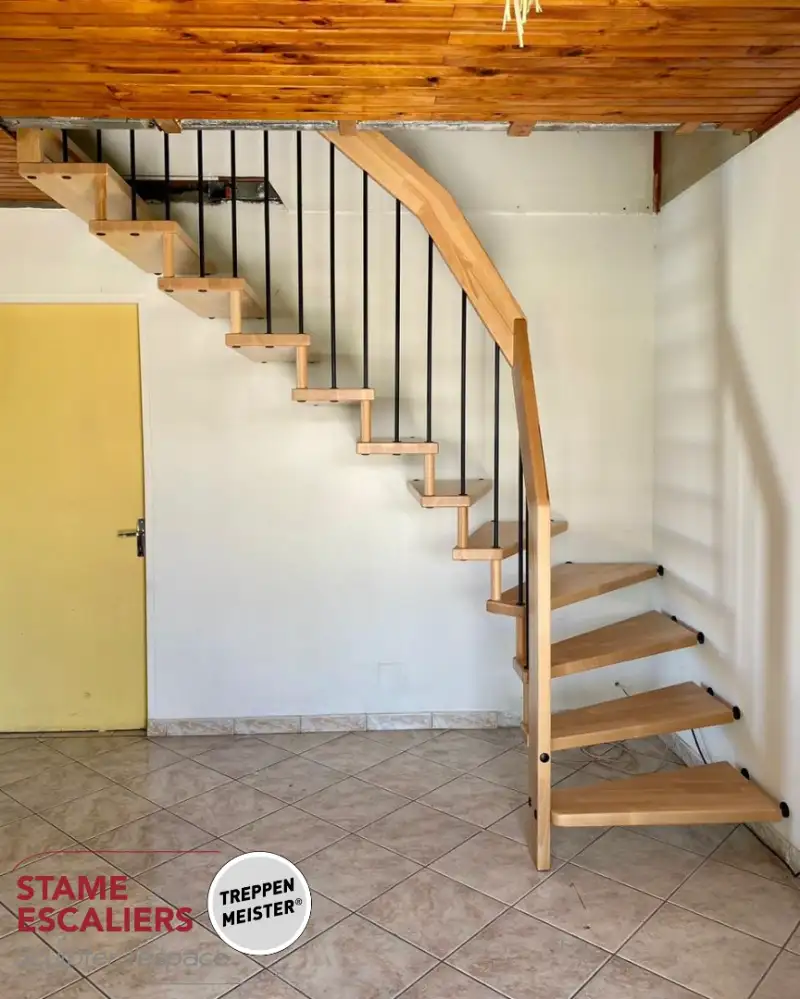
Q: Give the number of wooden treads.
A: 12